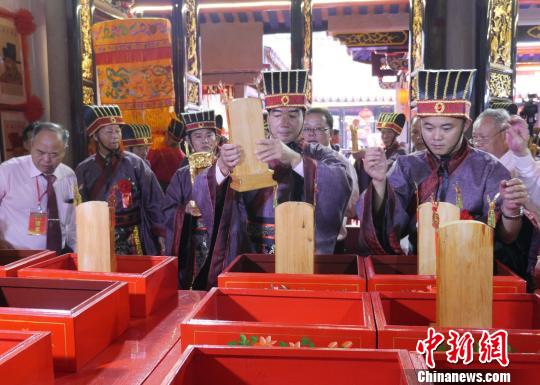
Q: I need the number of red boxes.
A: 10